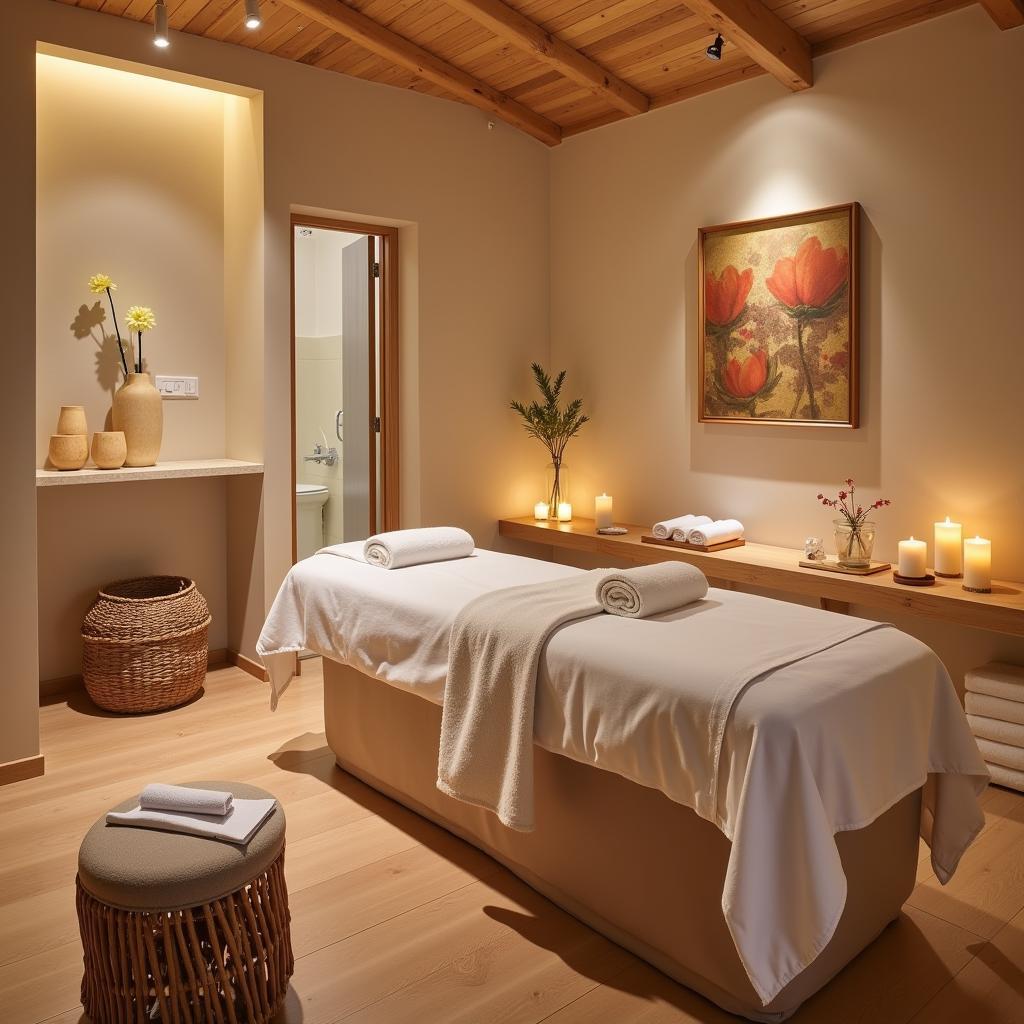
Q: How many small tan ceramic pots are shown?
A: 3